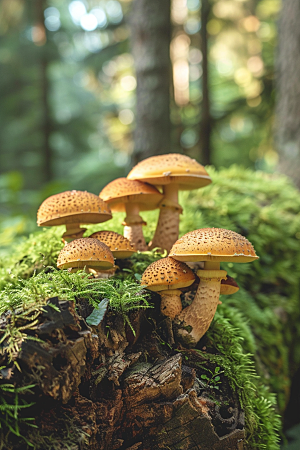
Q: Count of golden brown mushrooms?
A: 8